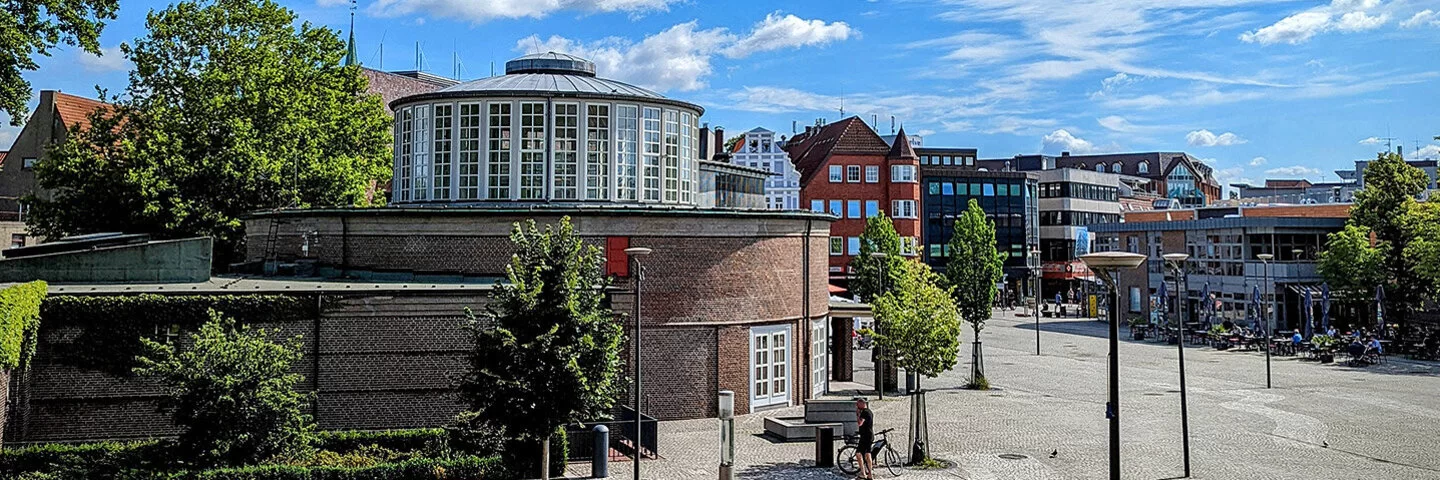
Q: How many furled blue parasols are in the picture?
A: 6